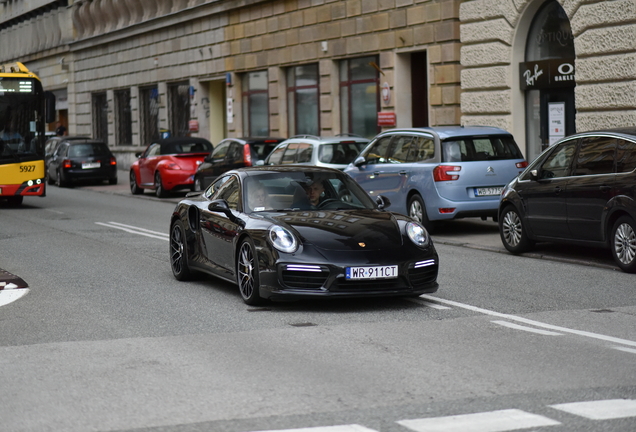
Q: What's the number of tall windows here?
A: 7